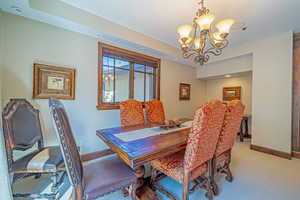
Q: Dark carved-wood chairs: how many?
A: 2